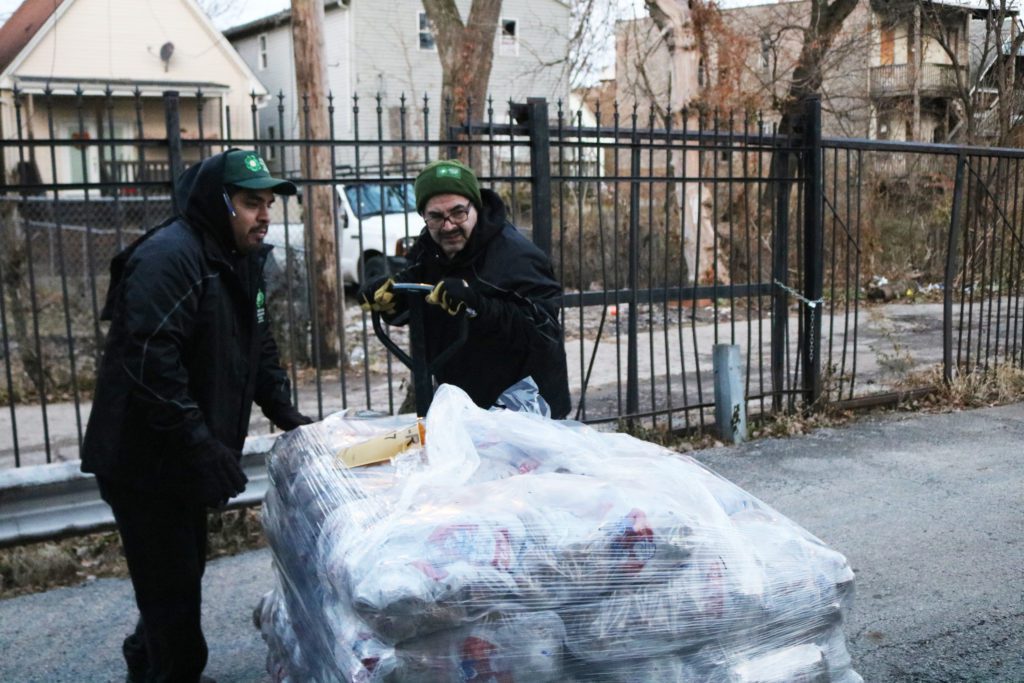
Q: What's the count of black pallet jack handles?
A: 1